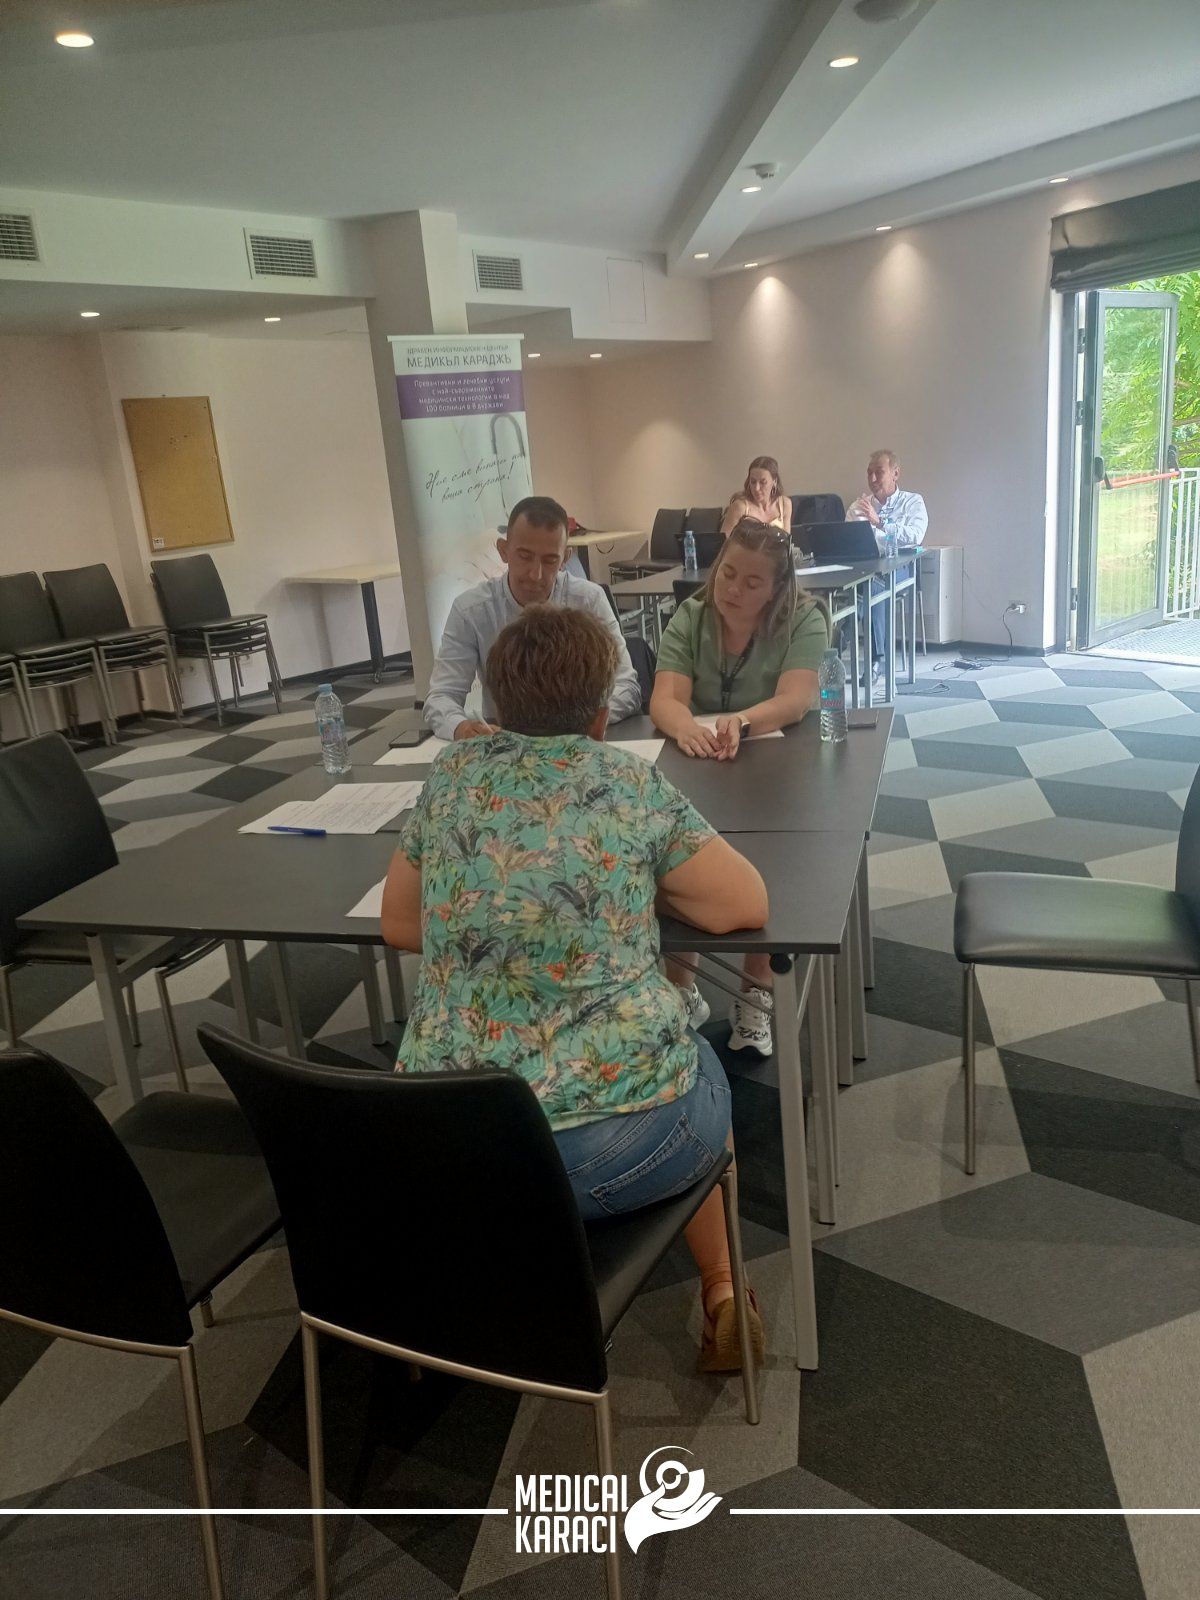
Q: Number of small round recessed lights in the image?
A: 11